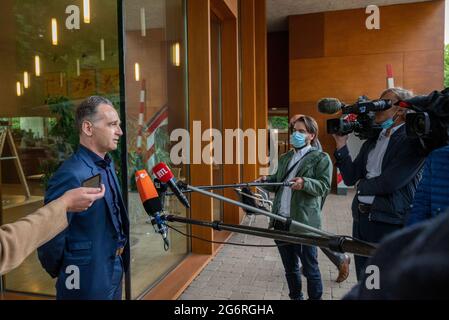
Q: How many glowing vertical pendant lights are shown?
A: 7